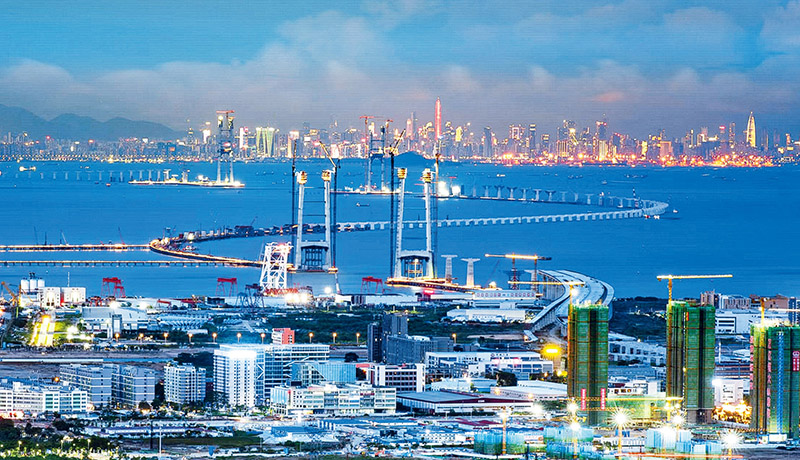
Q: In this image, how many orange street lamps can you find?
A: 12